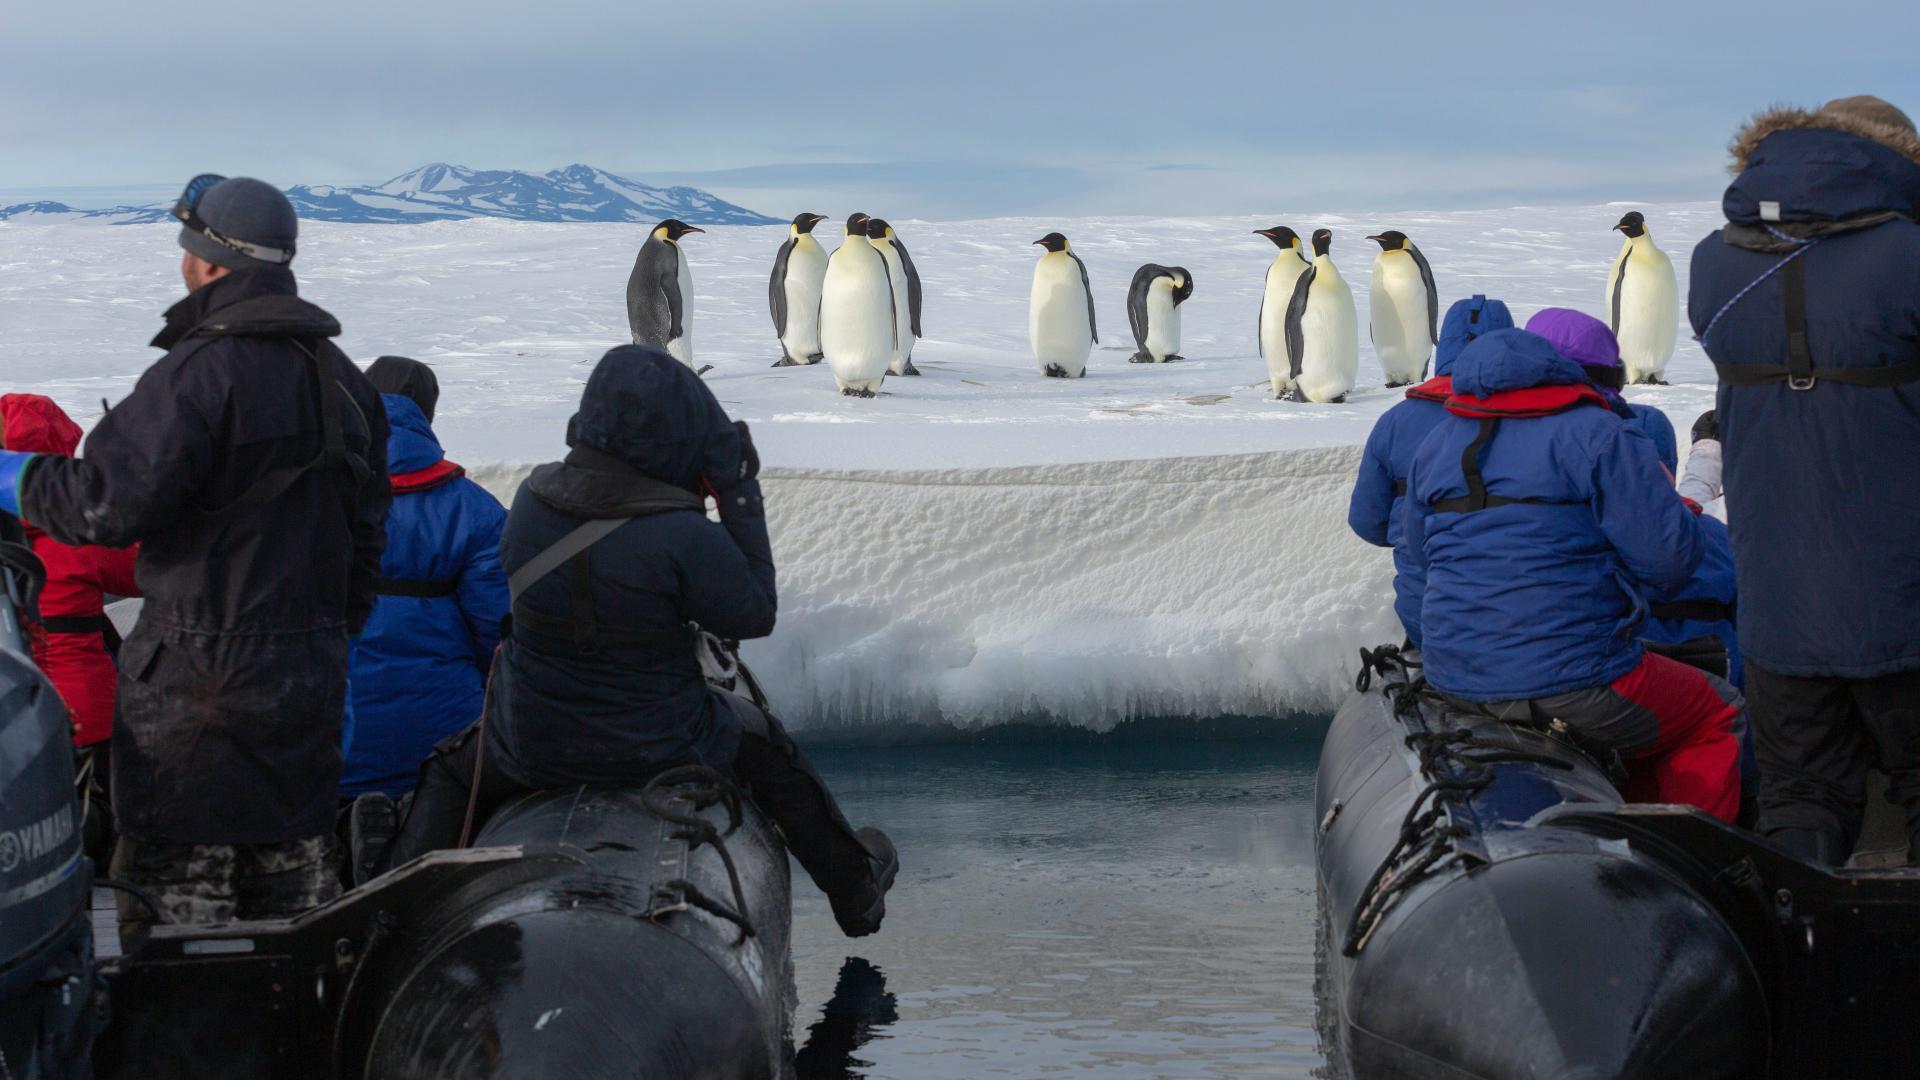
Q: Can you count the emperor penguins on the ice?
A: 10